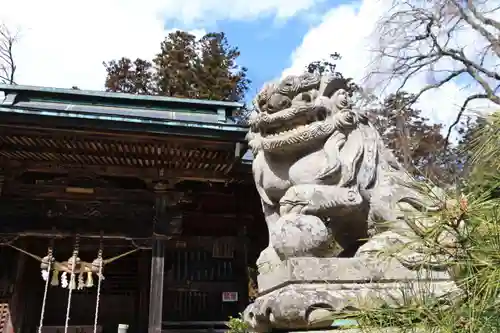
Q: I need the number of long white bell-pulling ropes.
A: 3